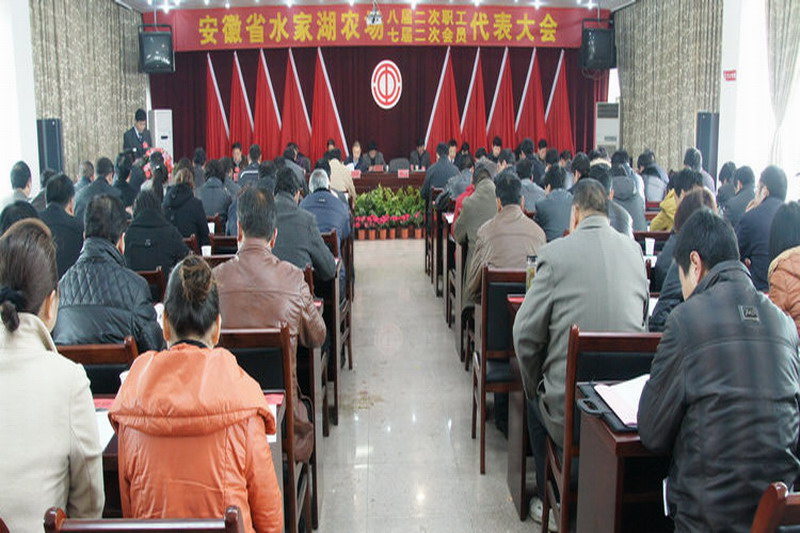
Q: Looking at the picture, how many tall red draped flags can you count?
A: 10